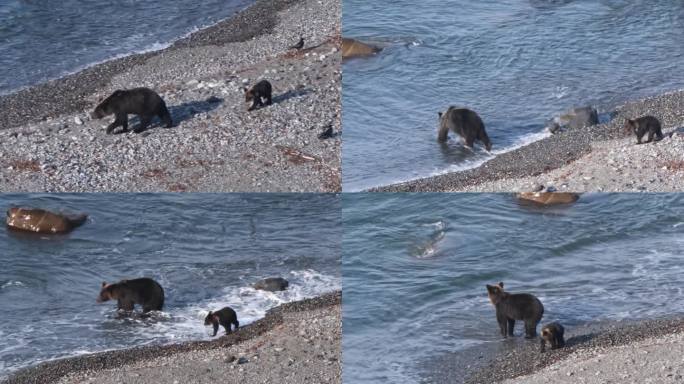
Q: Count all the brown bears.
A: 8